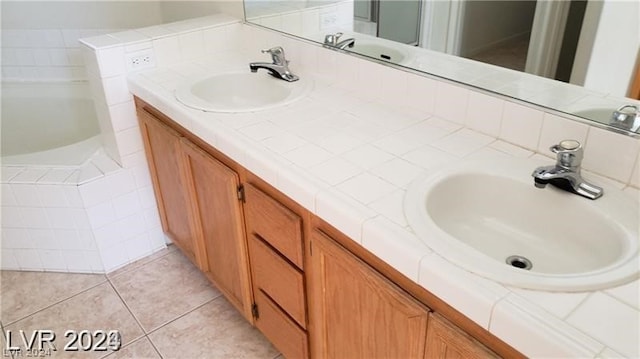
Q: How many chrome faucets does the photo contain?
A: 2